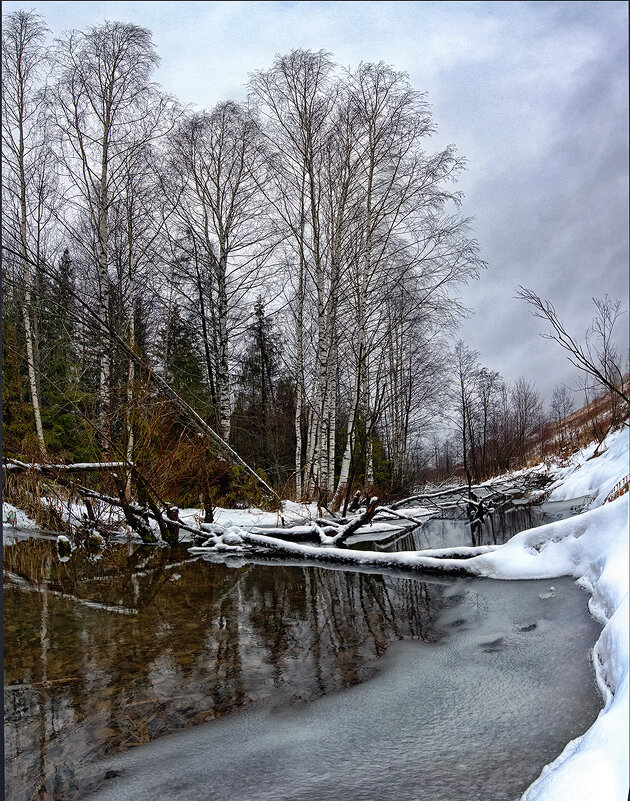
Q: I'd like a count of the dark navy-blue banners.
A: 0